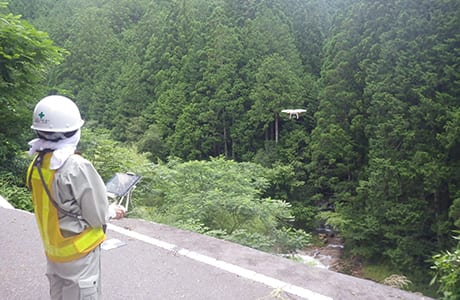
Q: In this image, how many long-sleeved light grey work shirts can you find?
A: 1